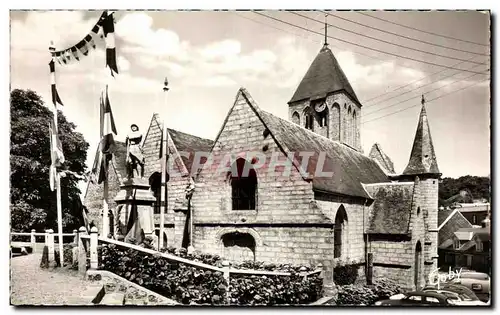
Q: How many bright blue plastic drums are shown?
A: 0